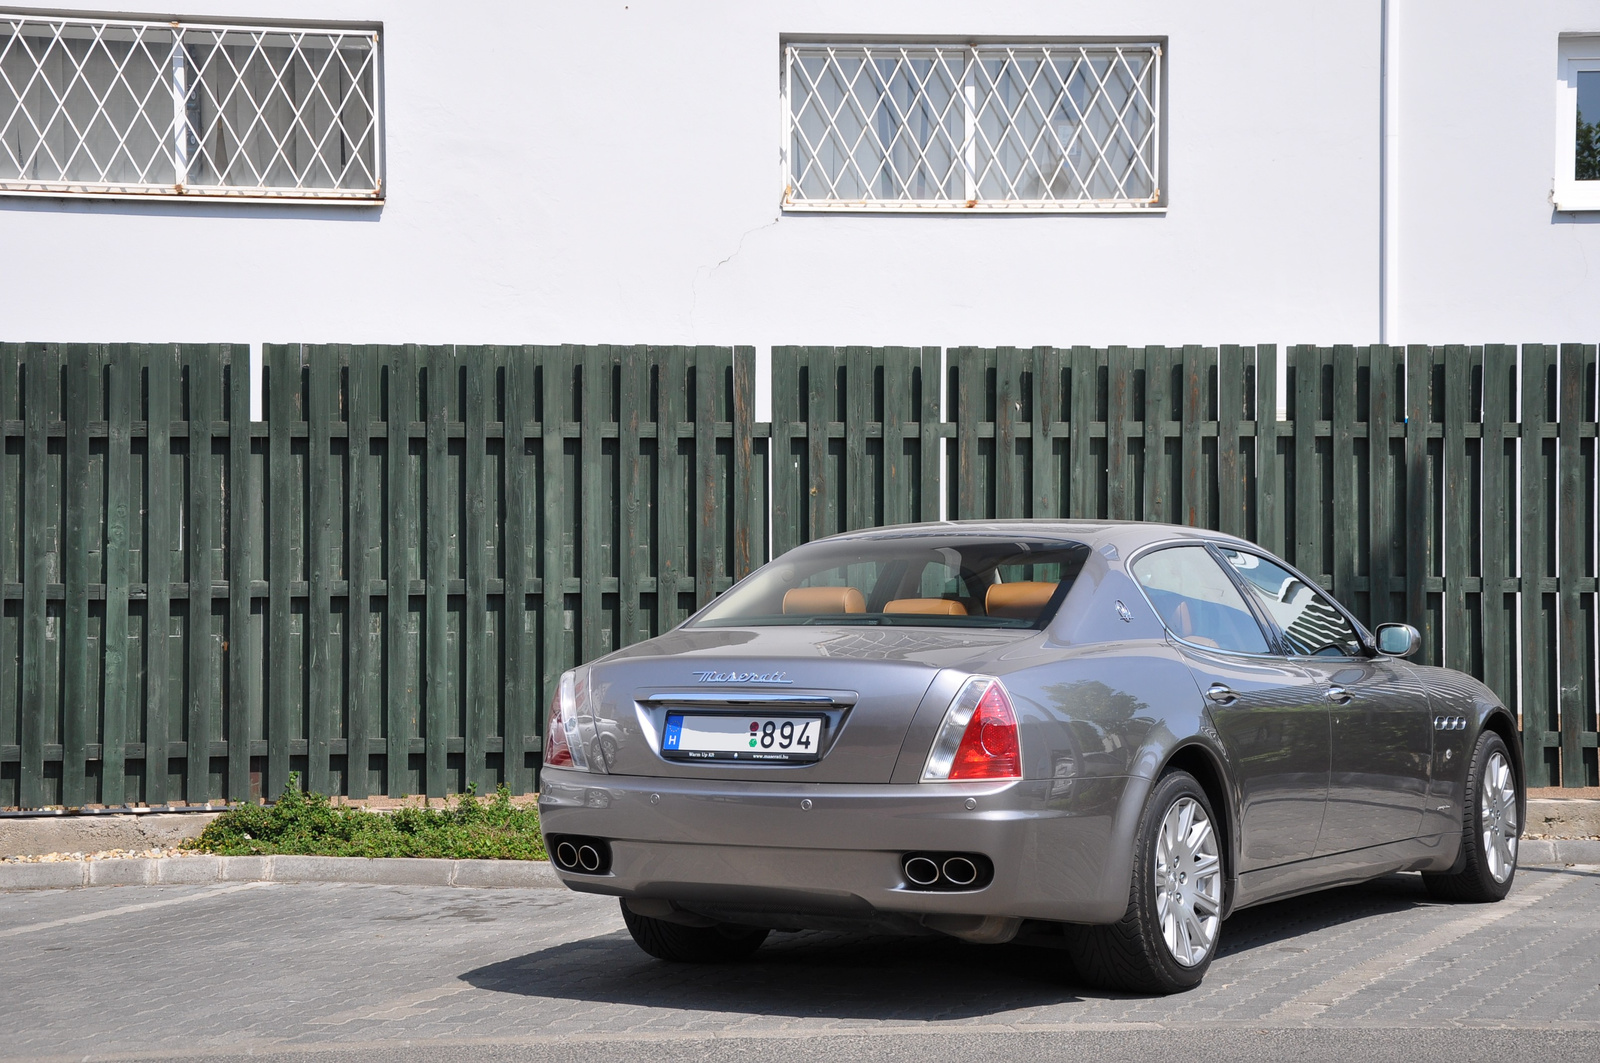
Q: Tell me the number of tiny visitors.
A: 0